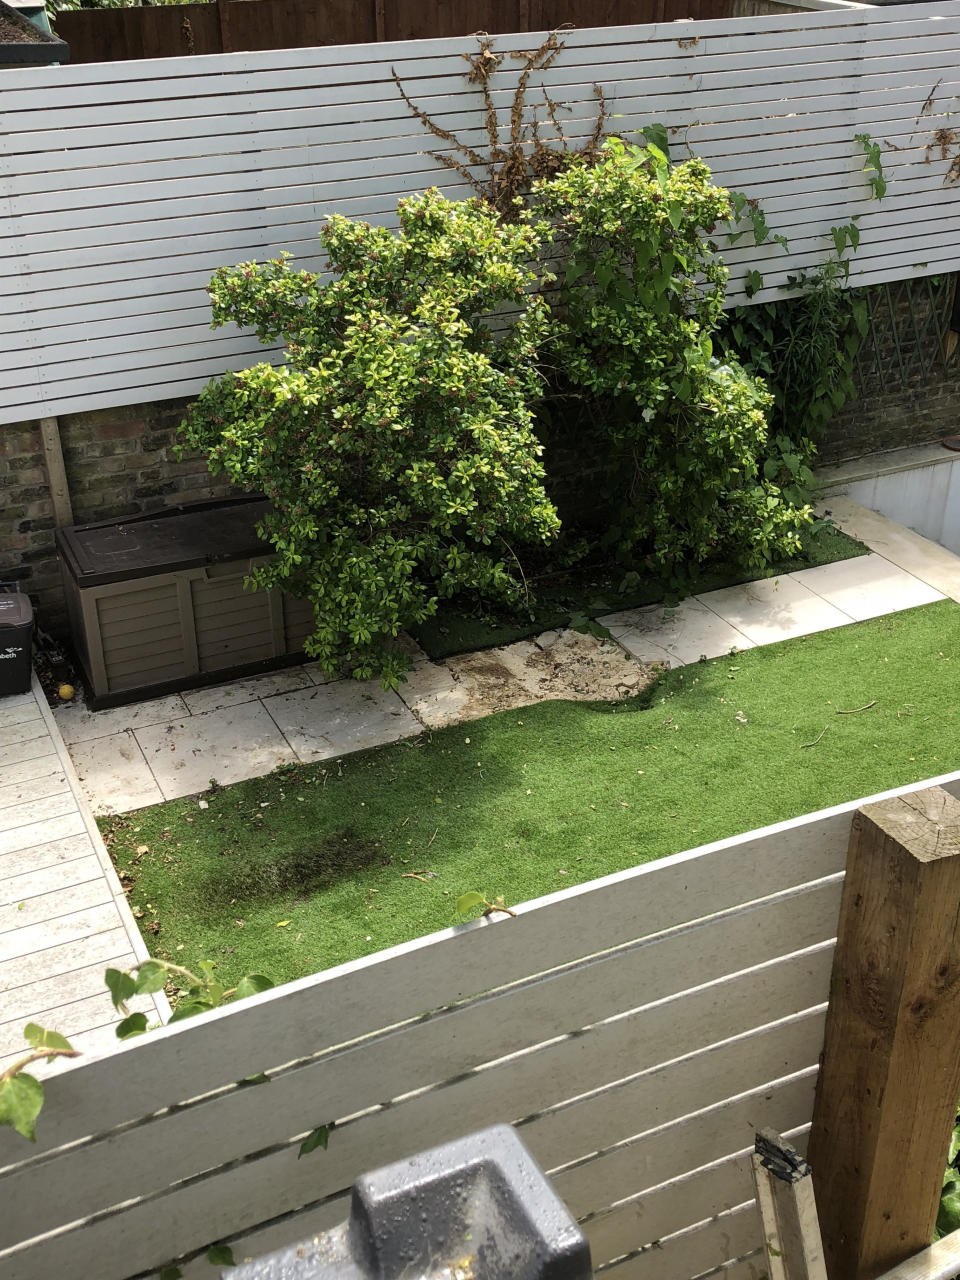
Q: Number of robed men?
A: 0